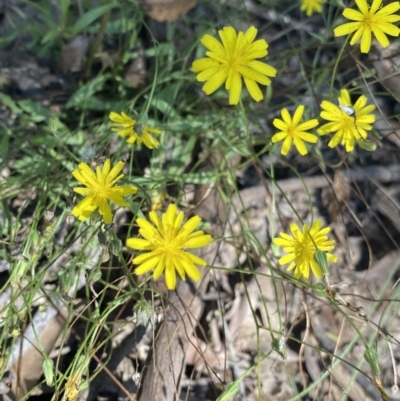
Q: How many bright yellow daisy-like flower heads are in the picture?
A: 9